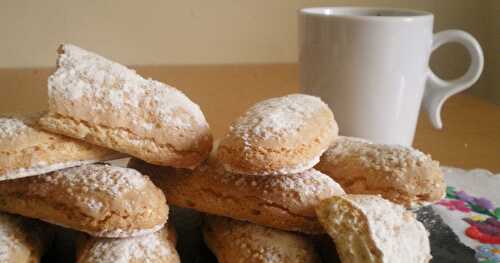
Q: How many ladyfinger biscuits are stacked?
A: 10